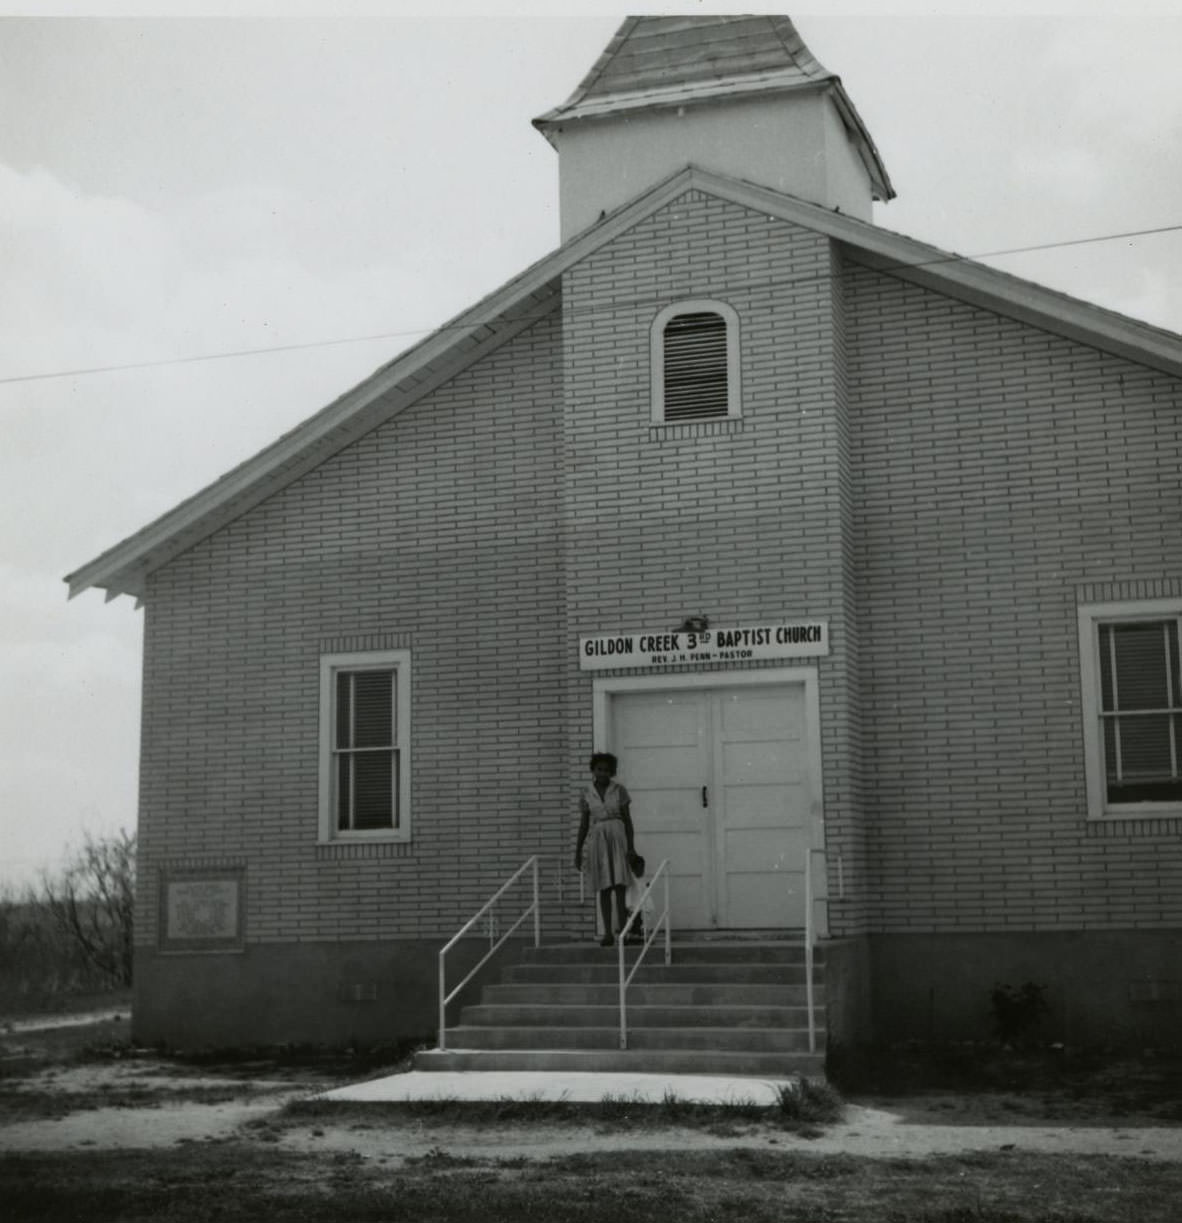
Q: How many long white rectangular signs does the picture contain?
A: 1